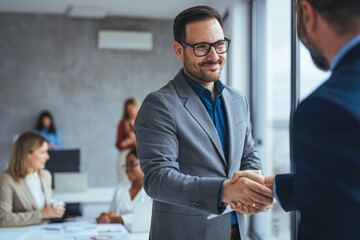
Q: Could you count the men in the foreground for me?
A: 2